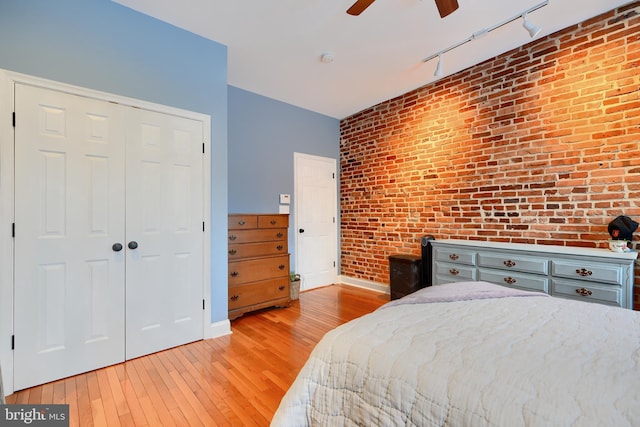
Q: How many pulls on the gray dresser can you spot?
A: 6